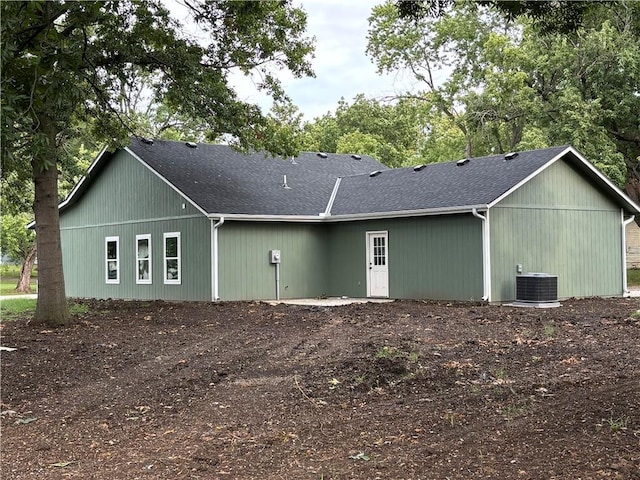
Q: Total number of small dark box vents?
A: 8